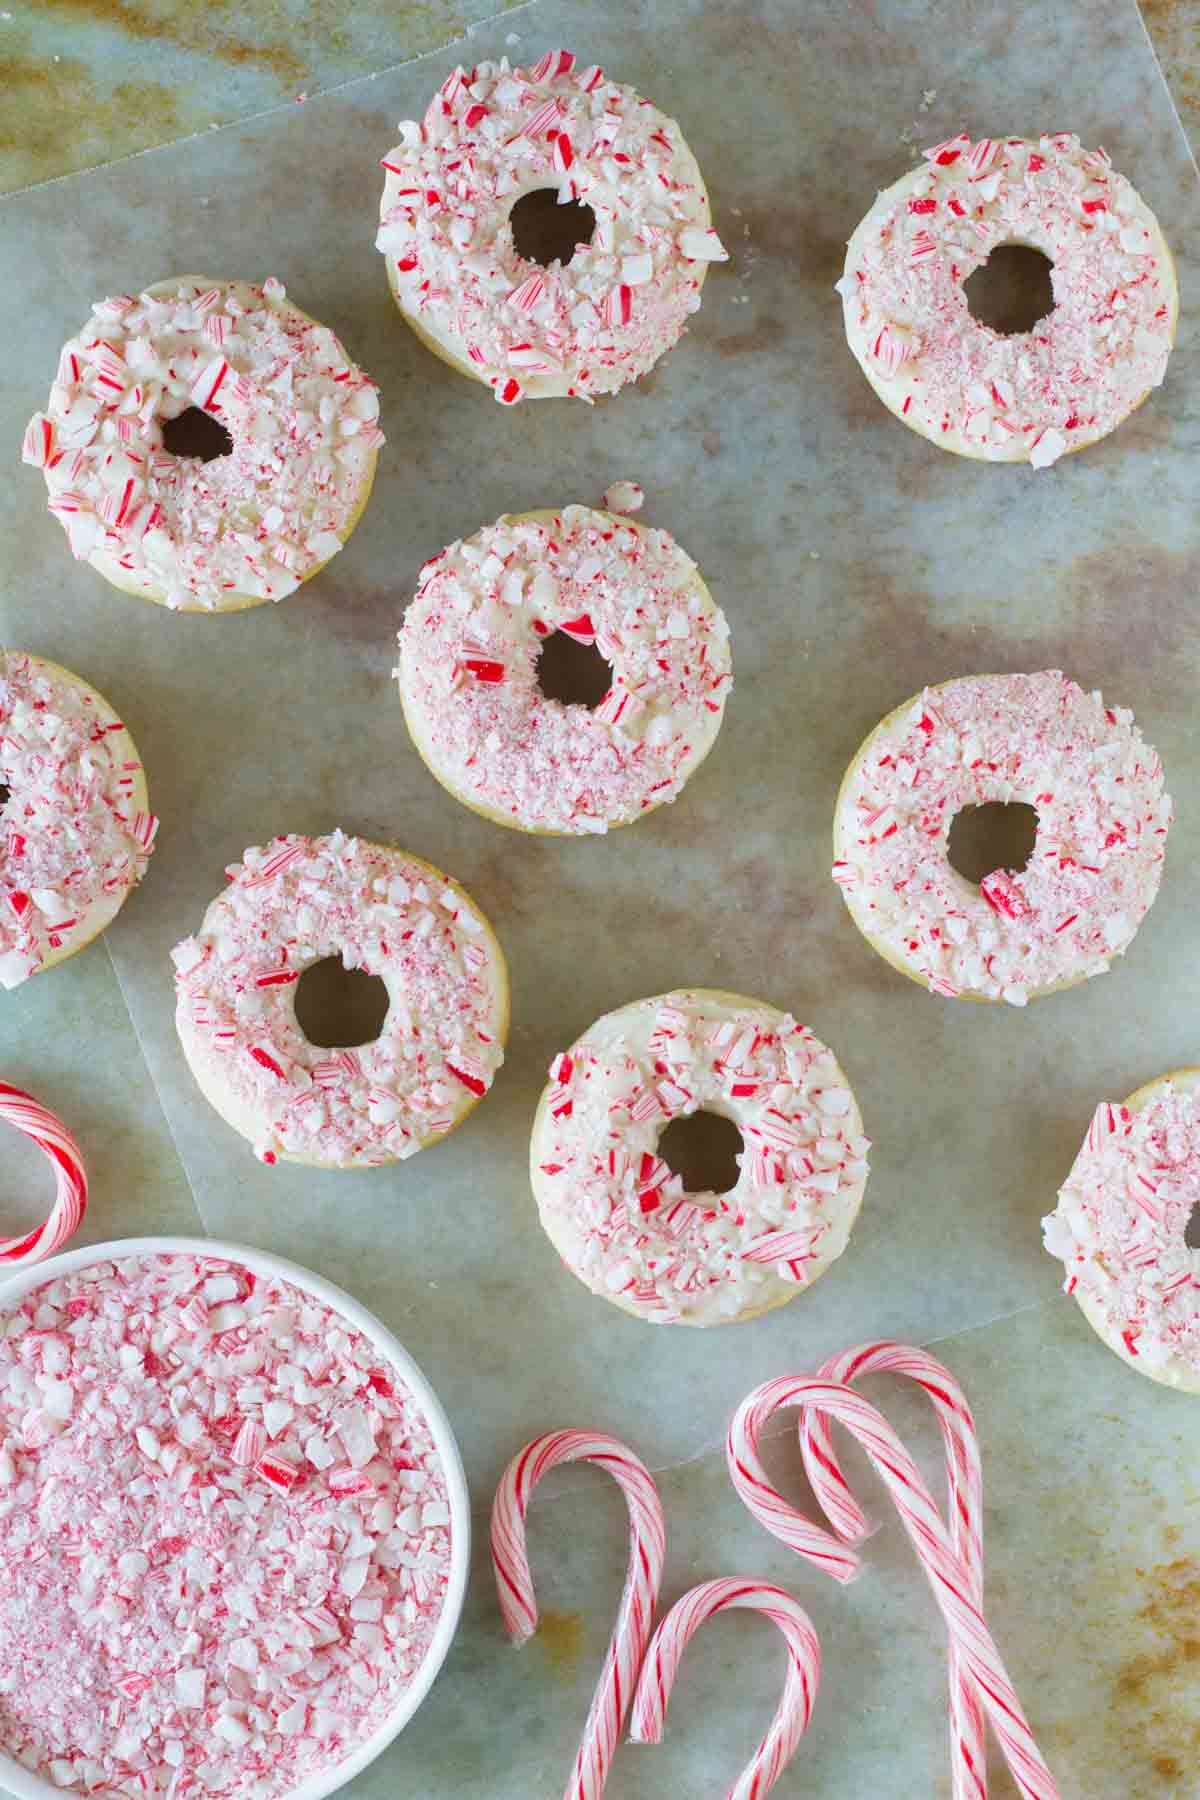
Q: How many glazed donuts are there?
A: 9